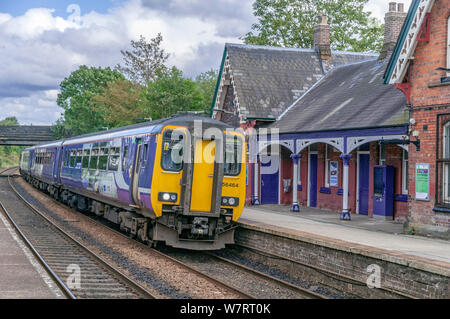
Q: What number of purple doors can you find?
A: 3